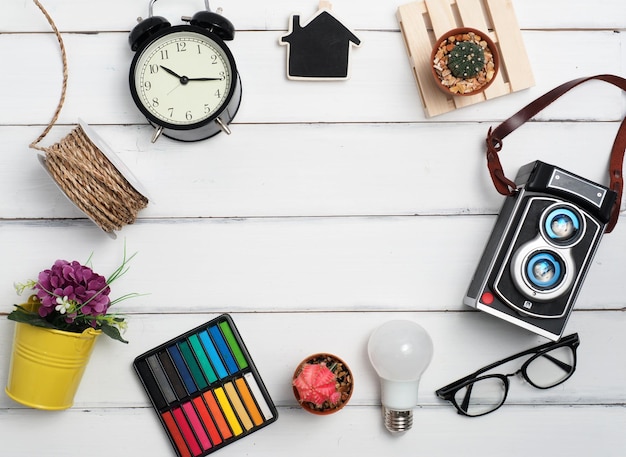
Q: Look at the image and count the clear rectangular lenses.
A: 2